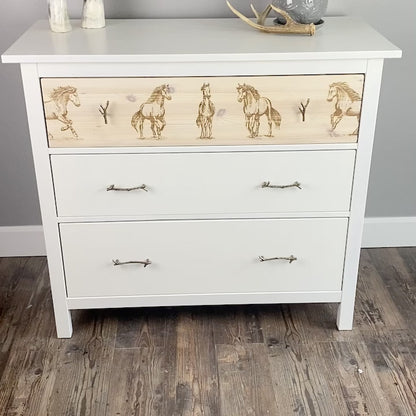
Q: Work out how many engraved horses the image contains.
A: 5